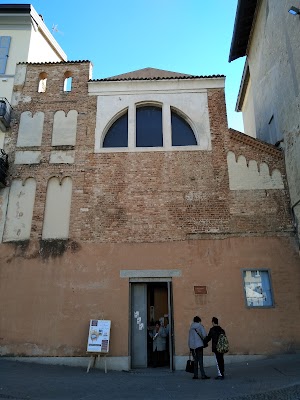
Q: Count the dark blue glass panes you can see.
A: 3